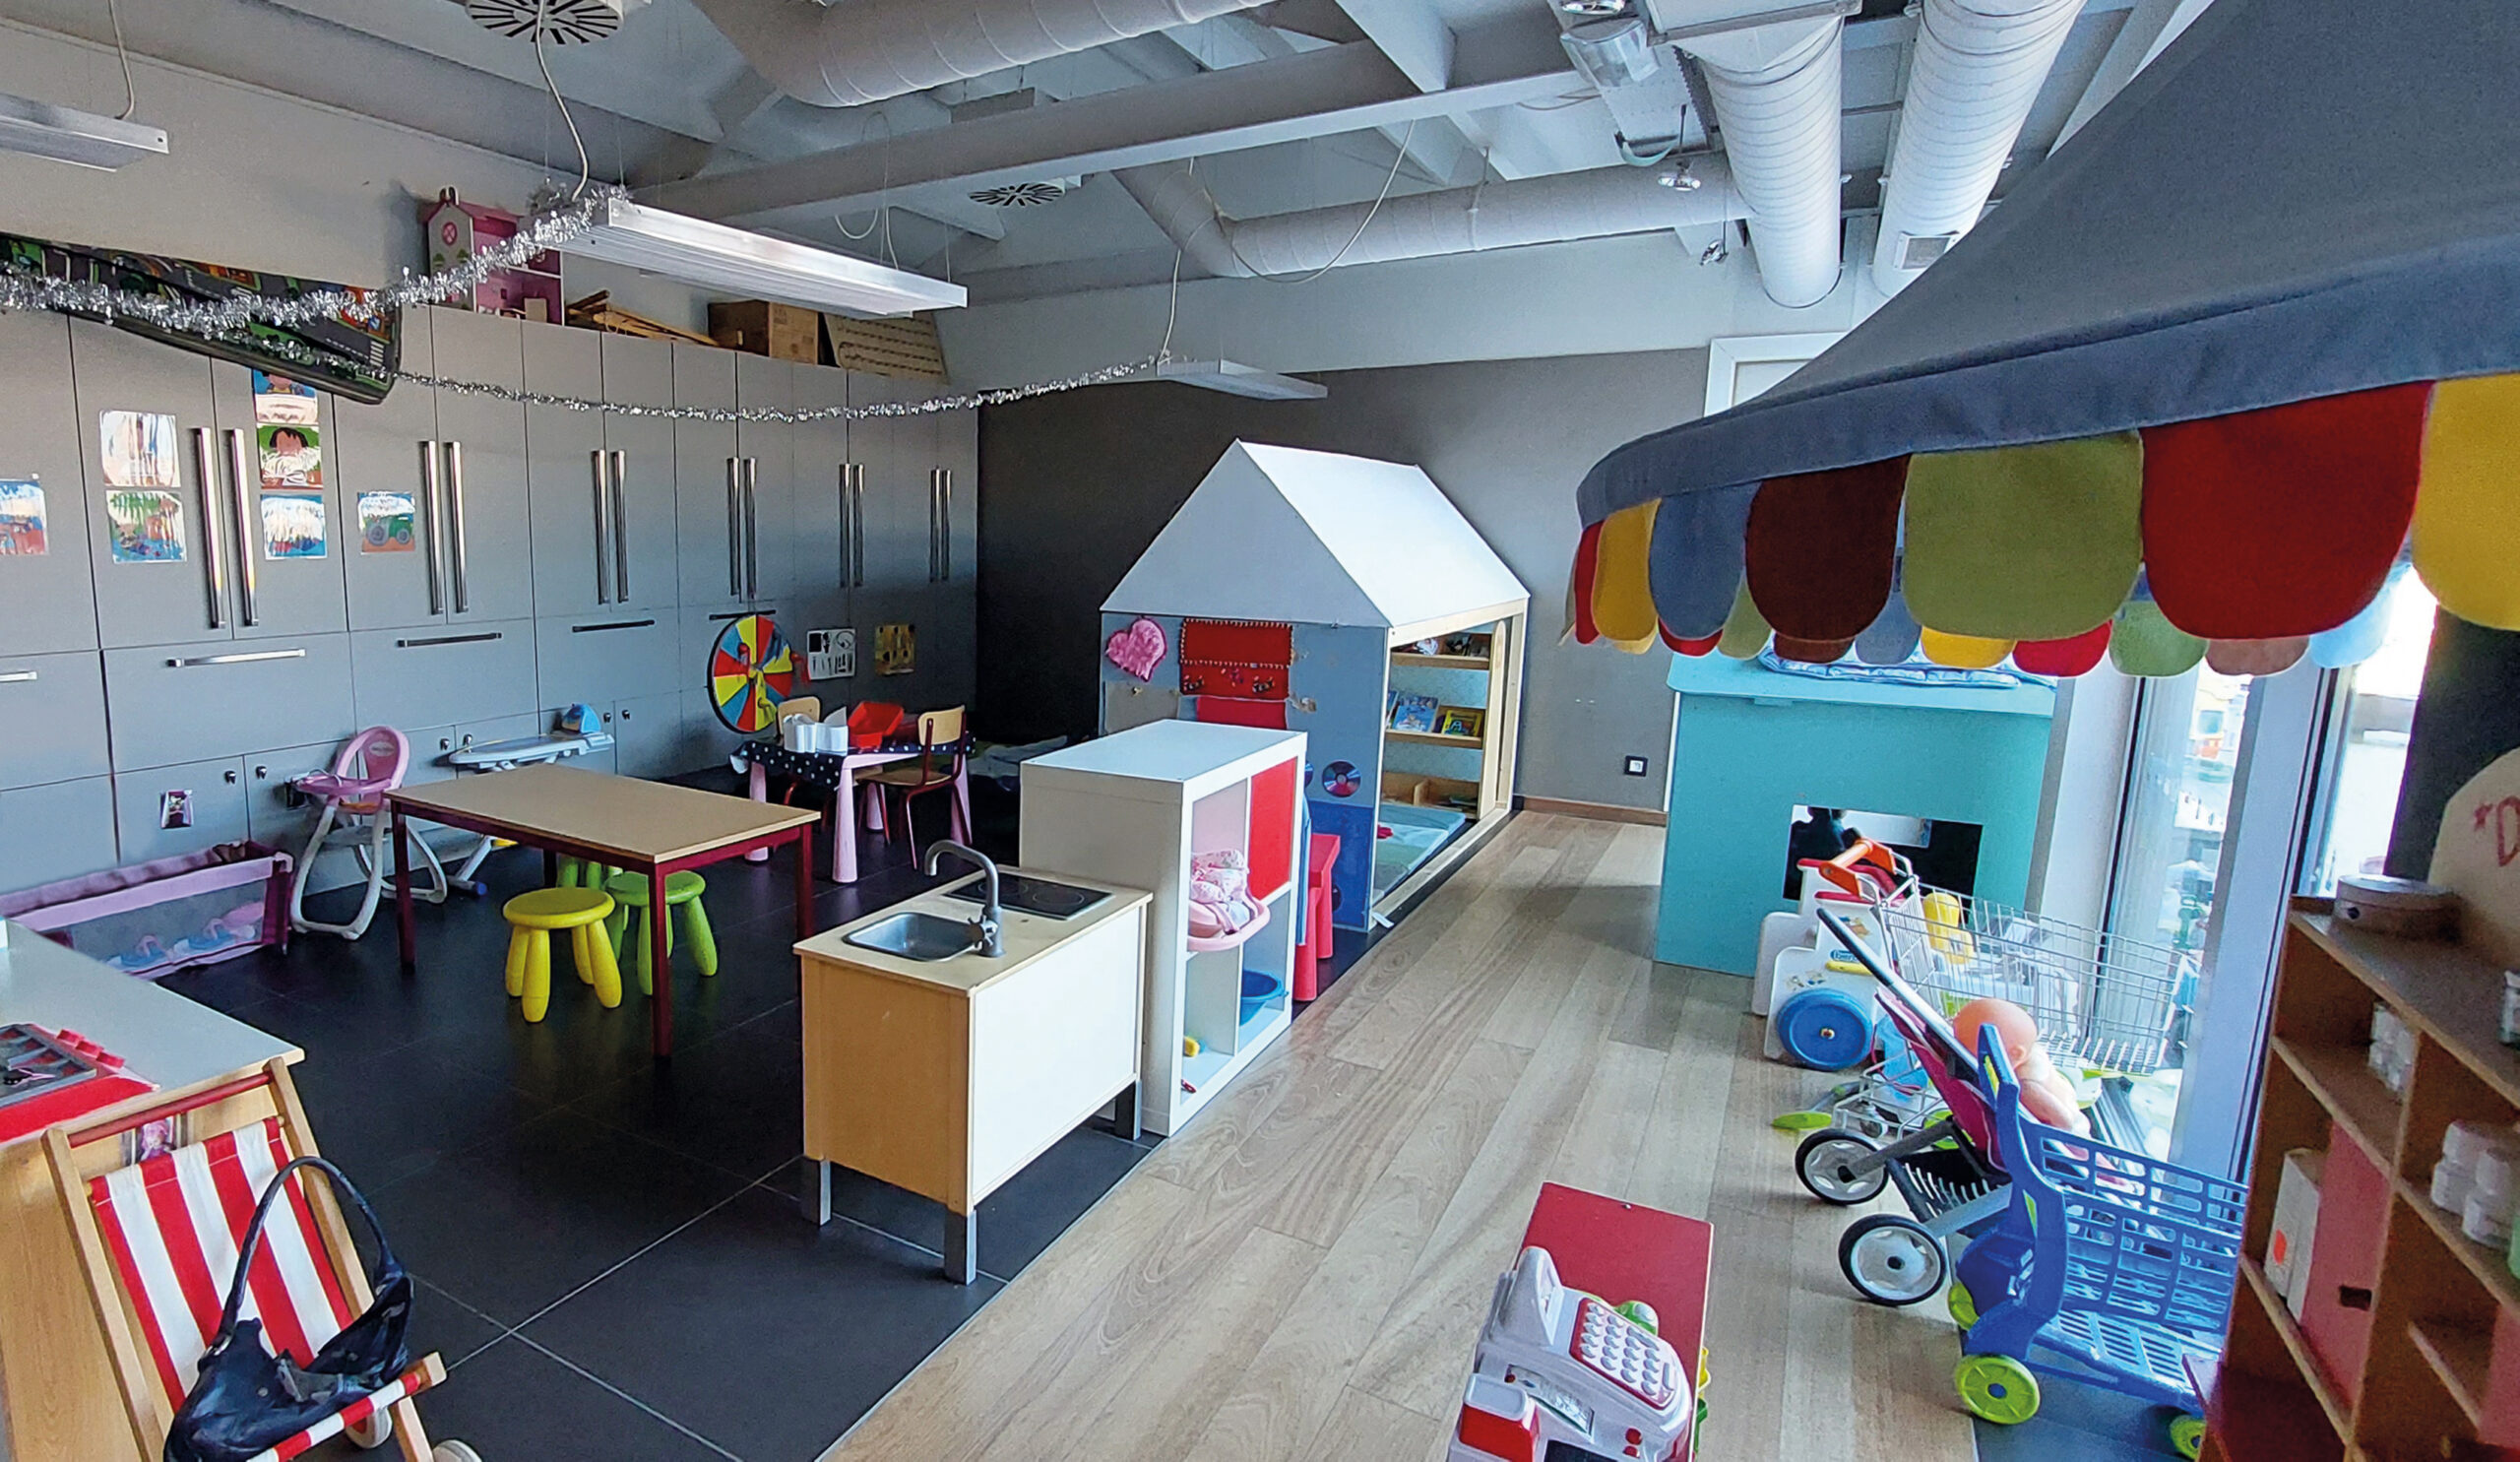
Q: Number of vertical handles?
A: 12